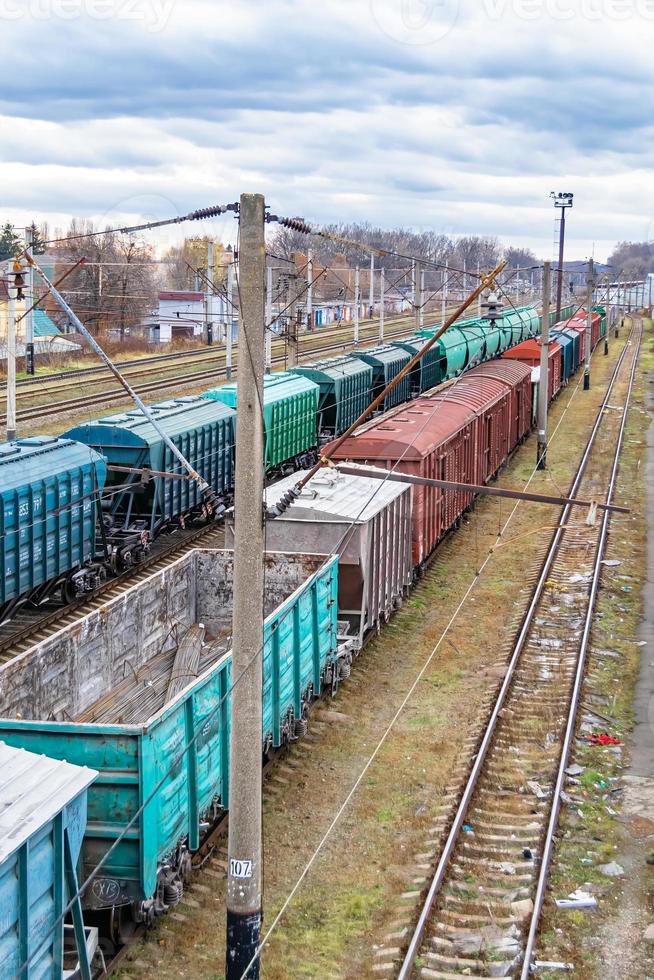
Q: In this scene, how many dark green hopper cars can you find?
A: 3